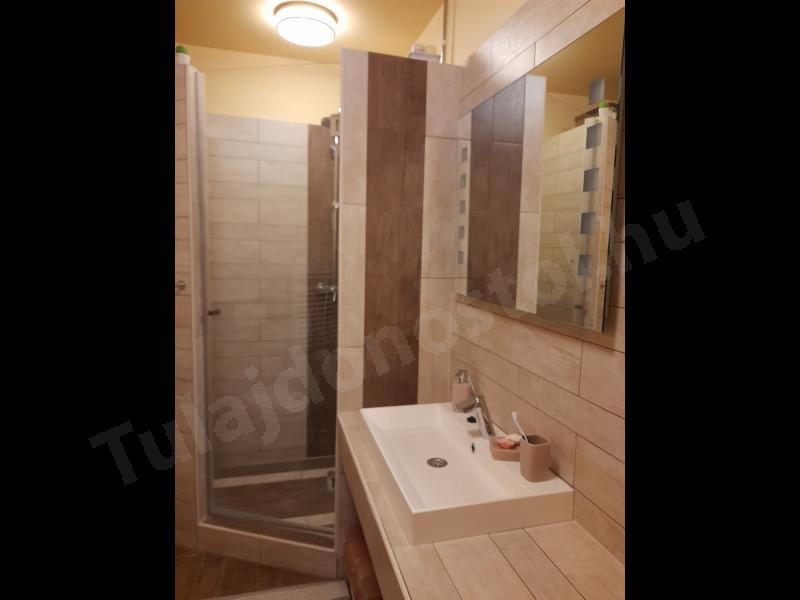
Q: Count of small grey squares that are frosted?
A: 10